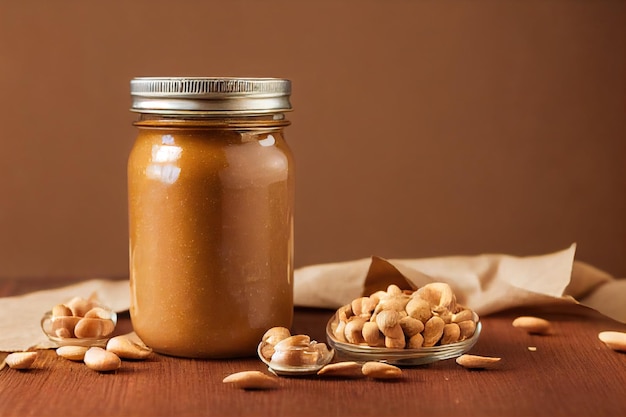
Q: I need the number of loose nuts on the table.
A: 10